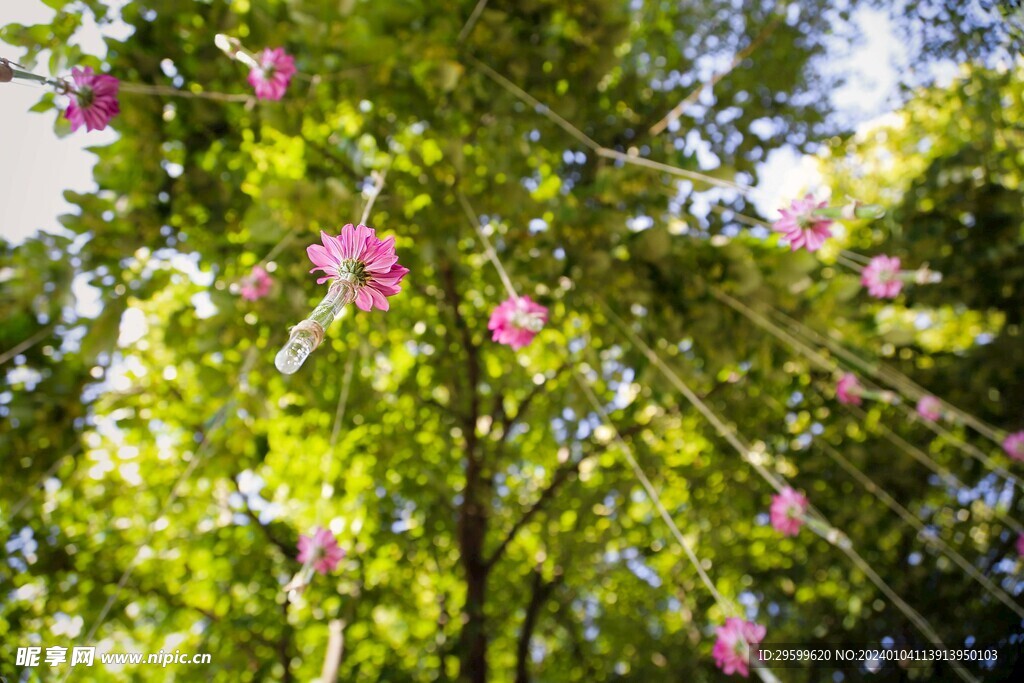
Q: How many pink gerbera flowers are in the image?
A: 14